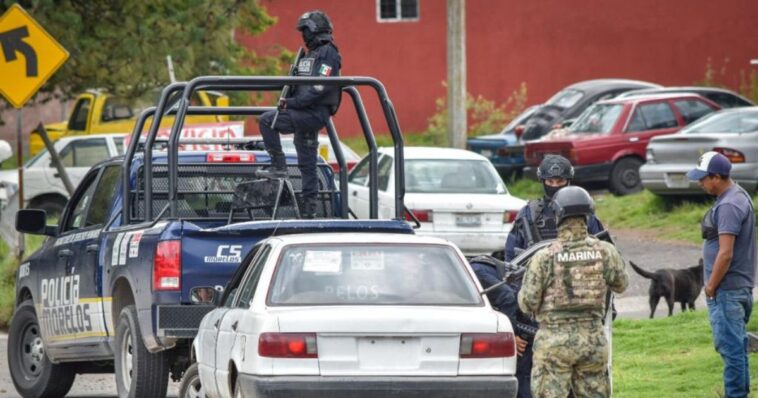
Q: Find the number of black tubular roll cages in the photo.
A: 1